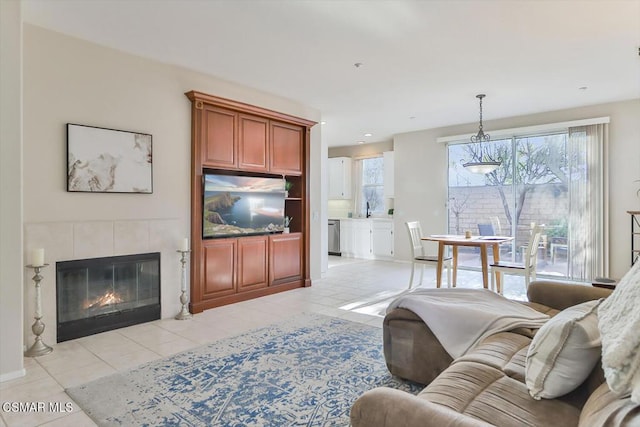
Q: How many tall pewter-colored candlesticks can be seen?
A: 2